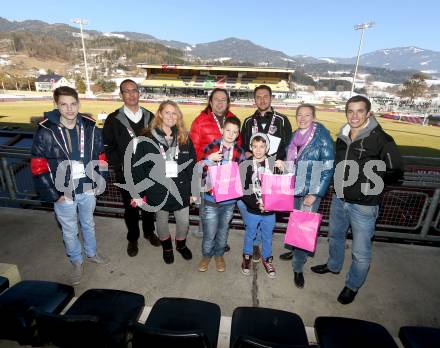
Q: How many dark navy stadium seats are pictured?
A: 7